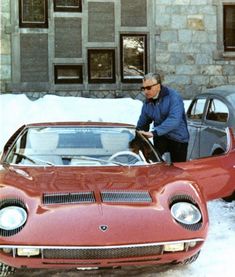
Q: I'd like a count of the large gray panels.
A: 4